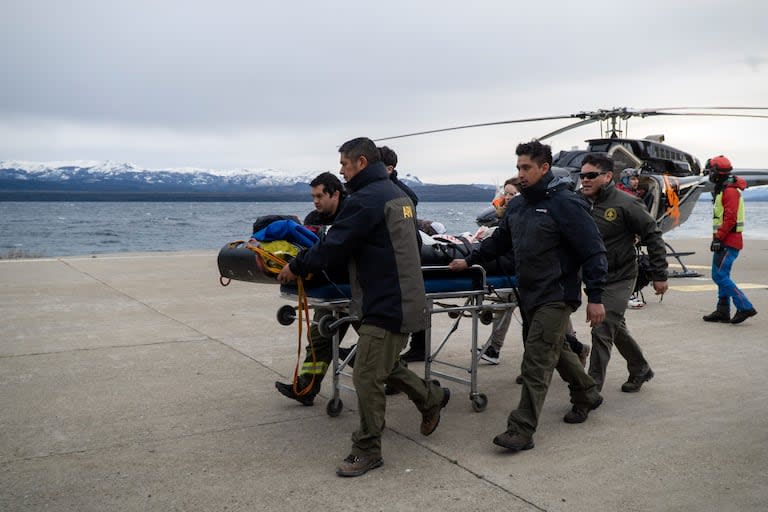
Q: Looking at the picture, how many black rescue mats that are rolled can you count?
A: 1